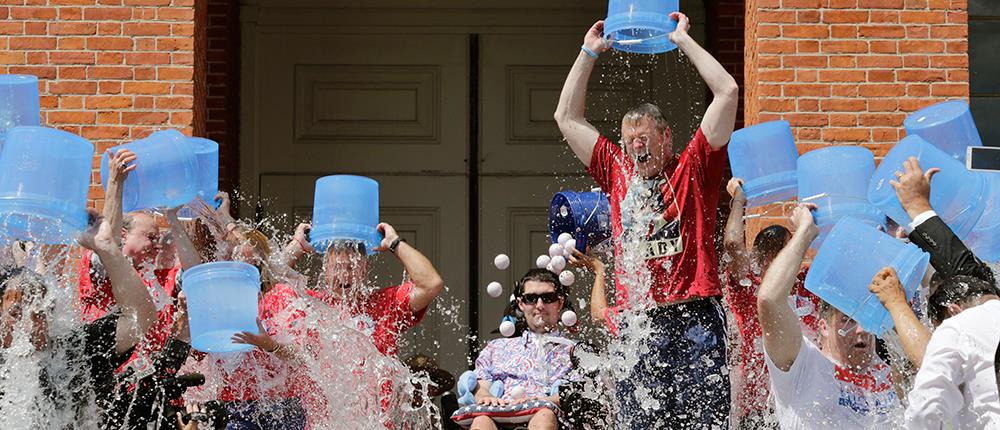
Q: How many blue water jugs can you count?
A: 14